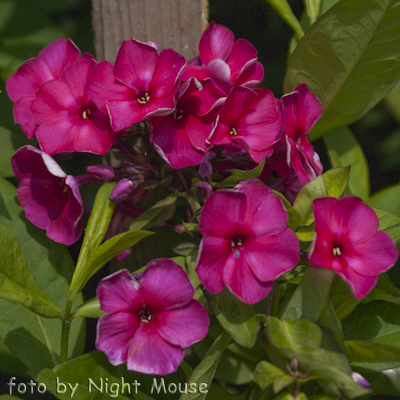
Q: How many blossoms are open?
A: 11